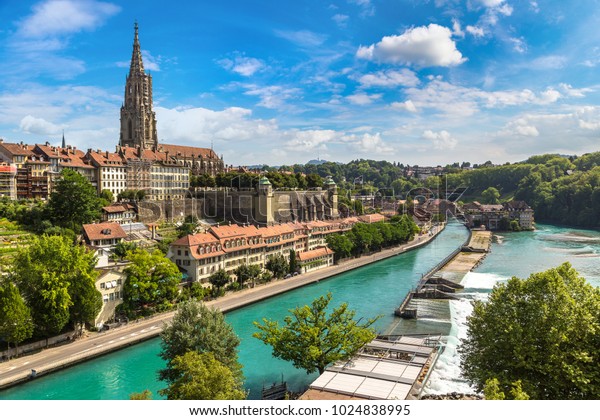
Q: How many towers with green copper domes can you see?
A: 2